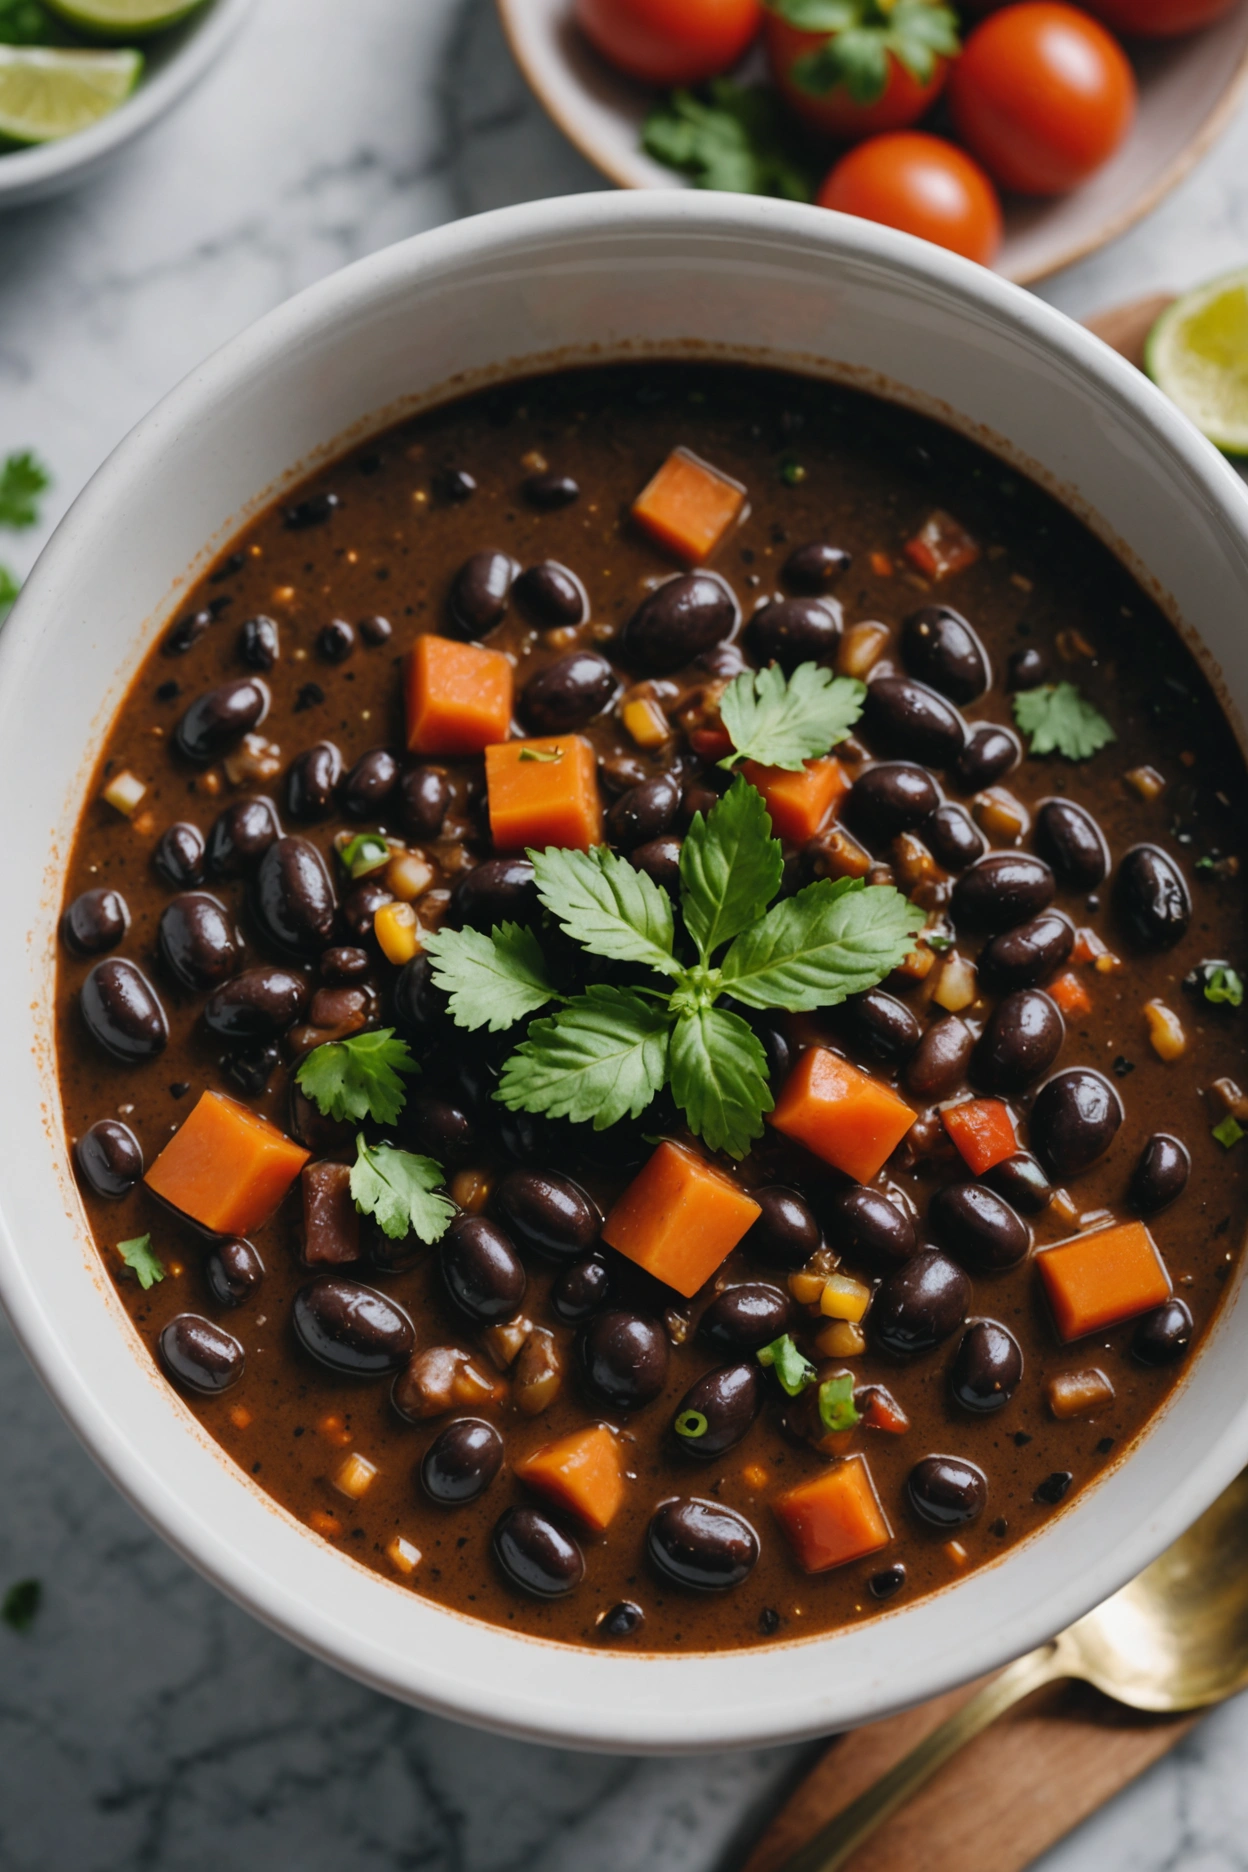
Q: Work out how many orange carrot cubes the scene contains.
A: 10